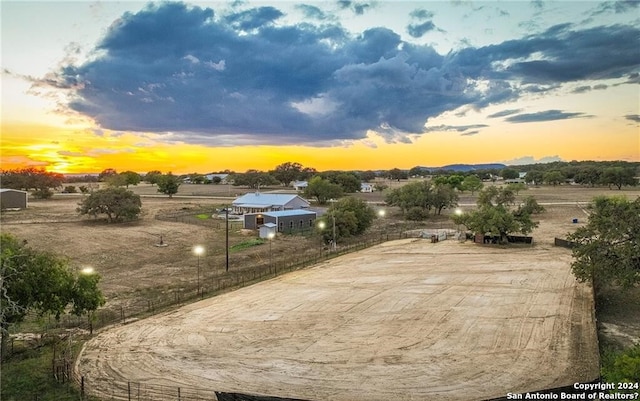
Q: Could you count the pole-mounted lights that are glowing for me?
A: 6